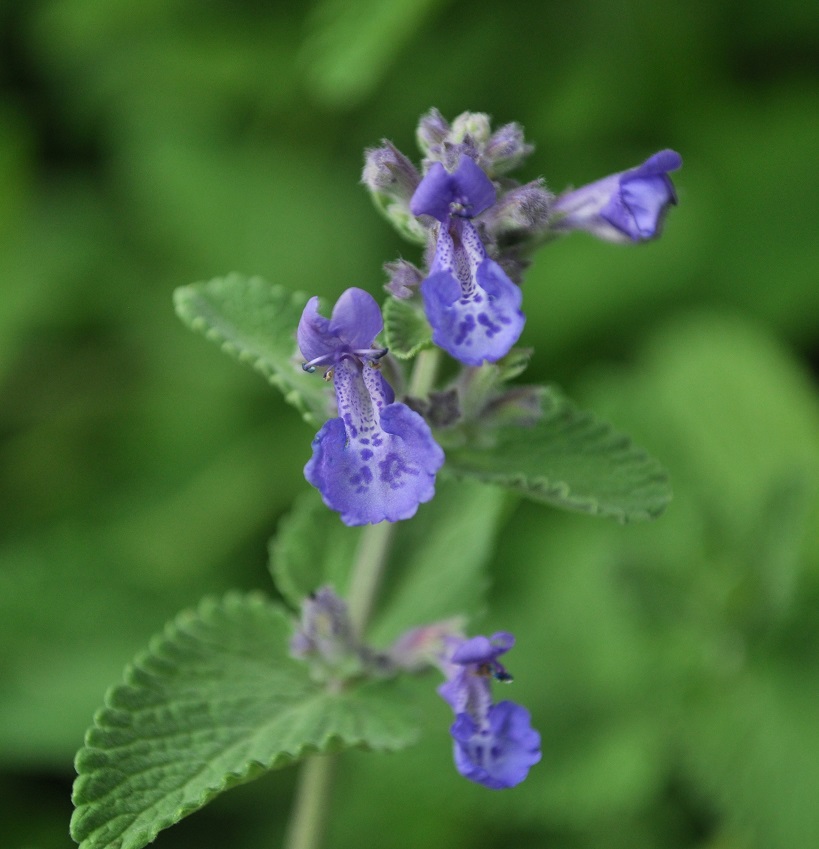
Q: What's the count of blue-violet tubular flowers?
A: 4